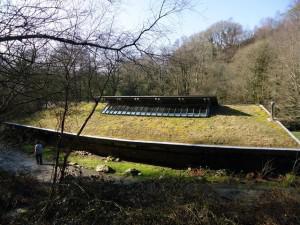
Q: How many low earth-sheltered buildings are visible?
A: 1